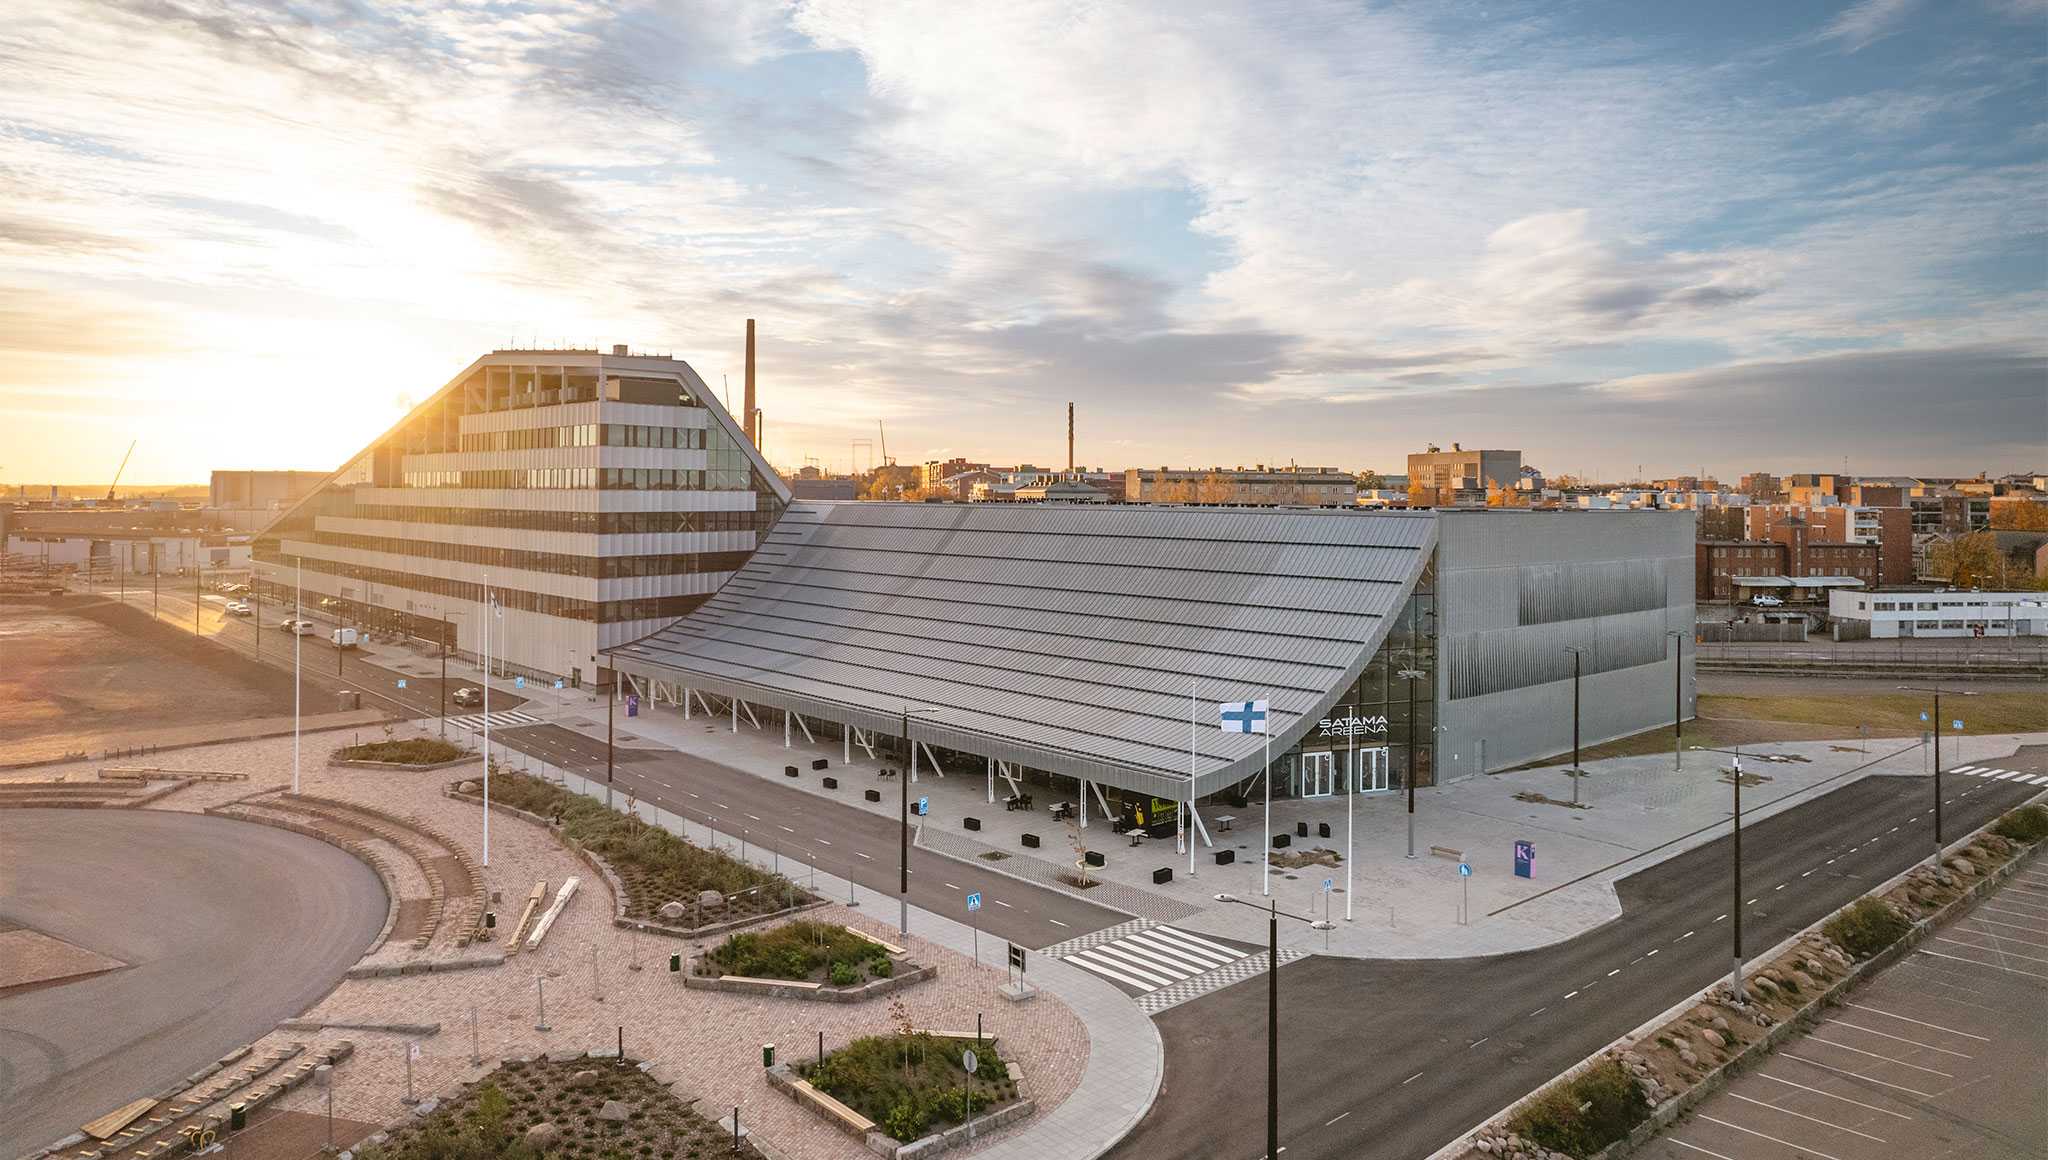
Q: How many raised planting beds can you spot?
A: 5